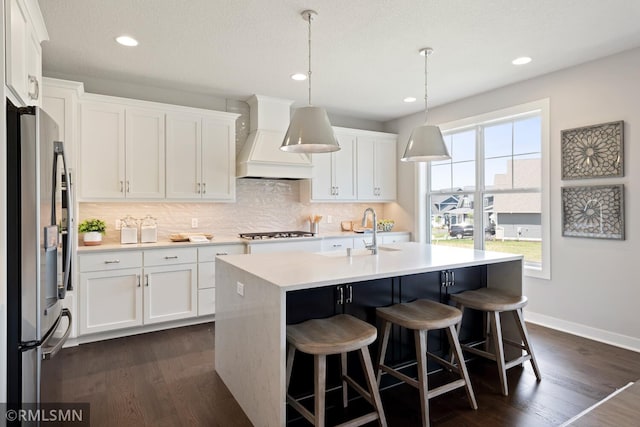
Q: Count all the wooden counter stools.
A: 3